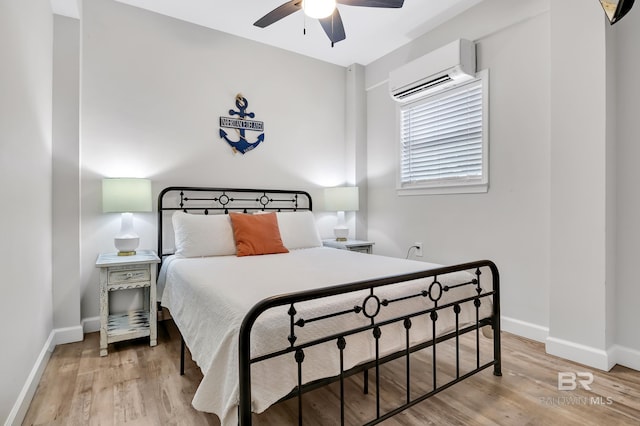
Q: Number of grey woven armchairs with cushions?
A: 0